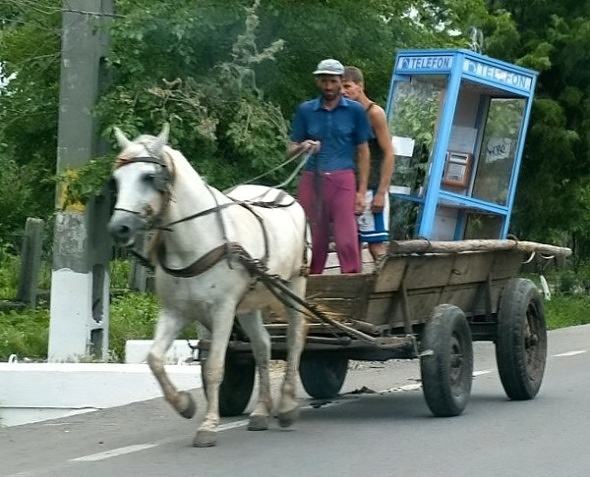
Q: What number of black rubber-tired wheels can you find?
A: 4